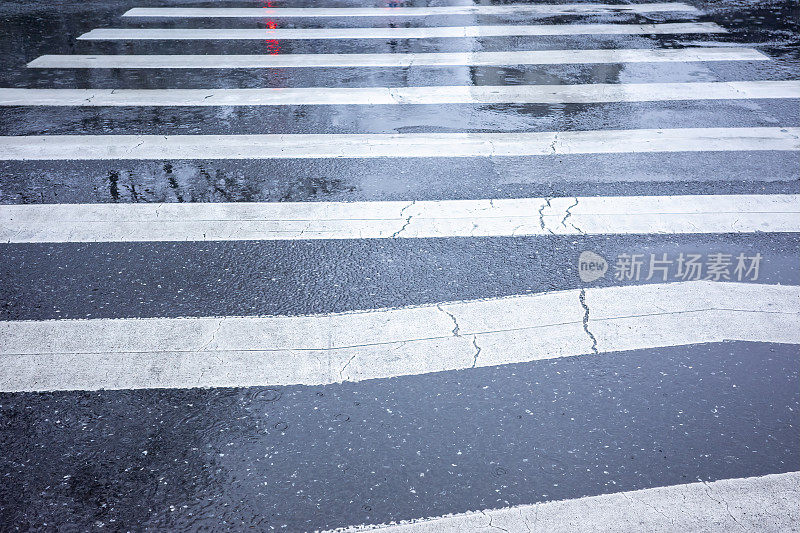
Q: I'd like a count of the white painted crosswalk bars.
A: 8